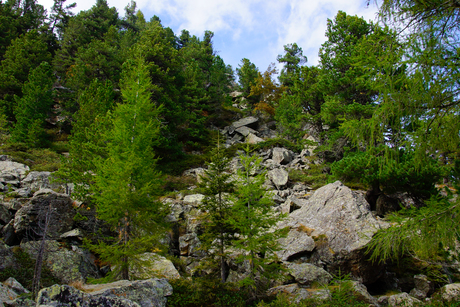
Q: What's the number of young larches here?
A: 2